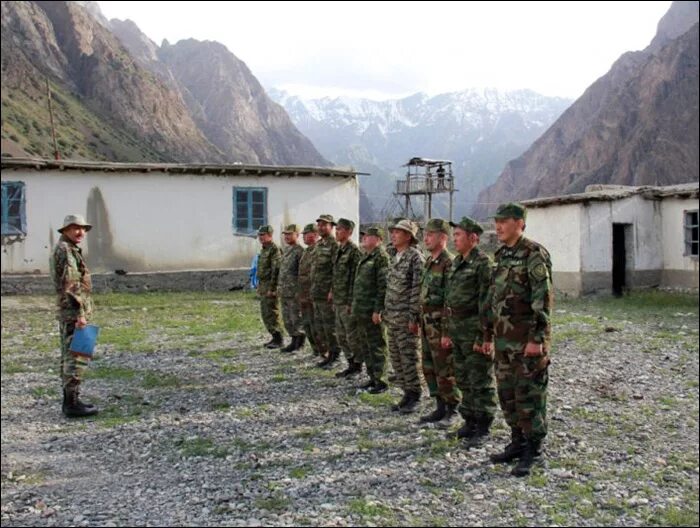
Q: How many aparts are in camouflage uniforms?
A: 11